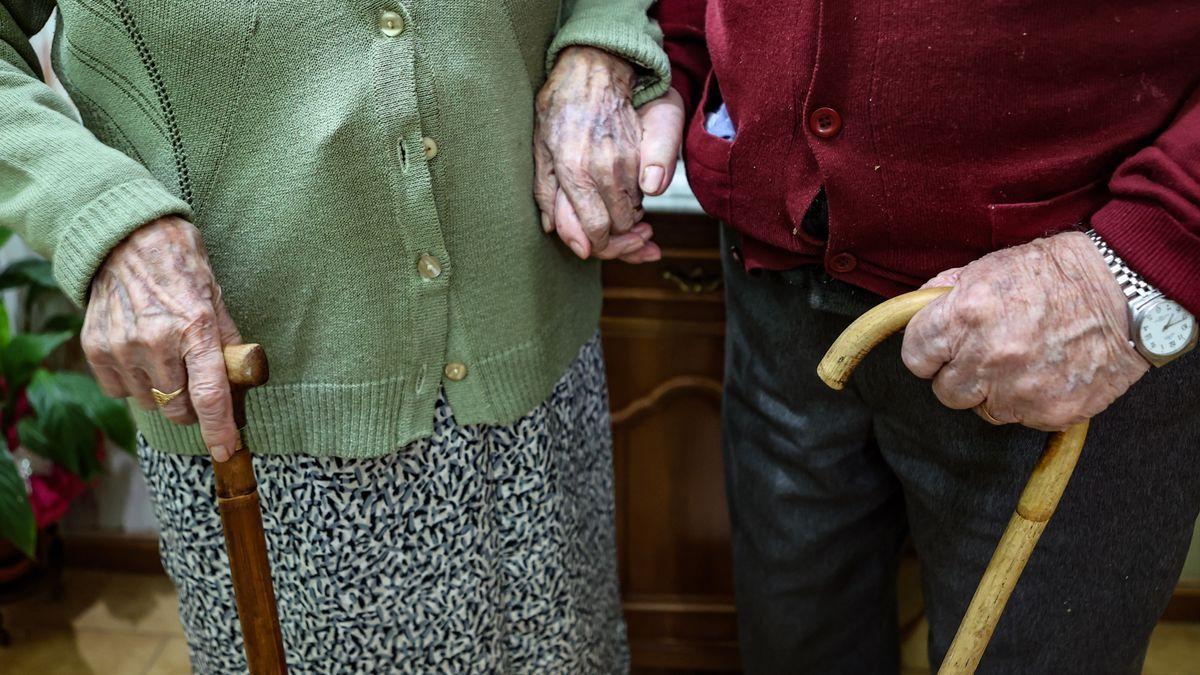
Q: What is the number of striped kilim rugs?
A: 0